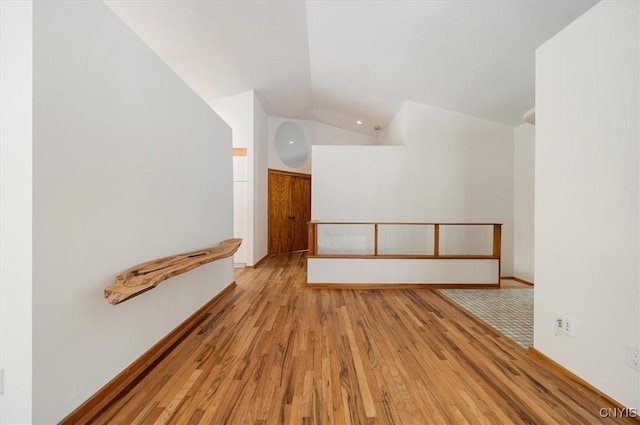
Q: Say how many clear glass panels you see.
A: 3